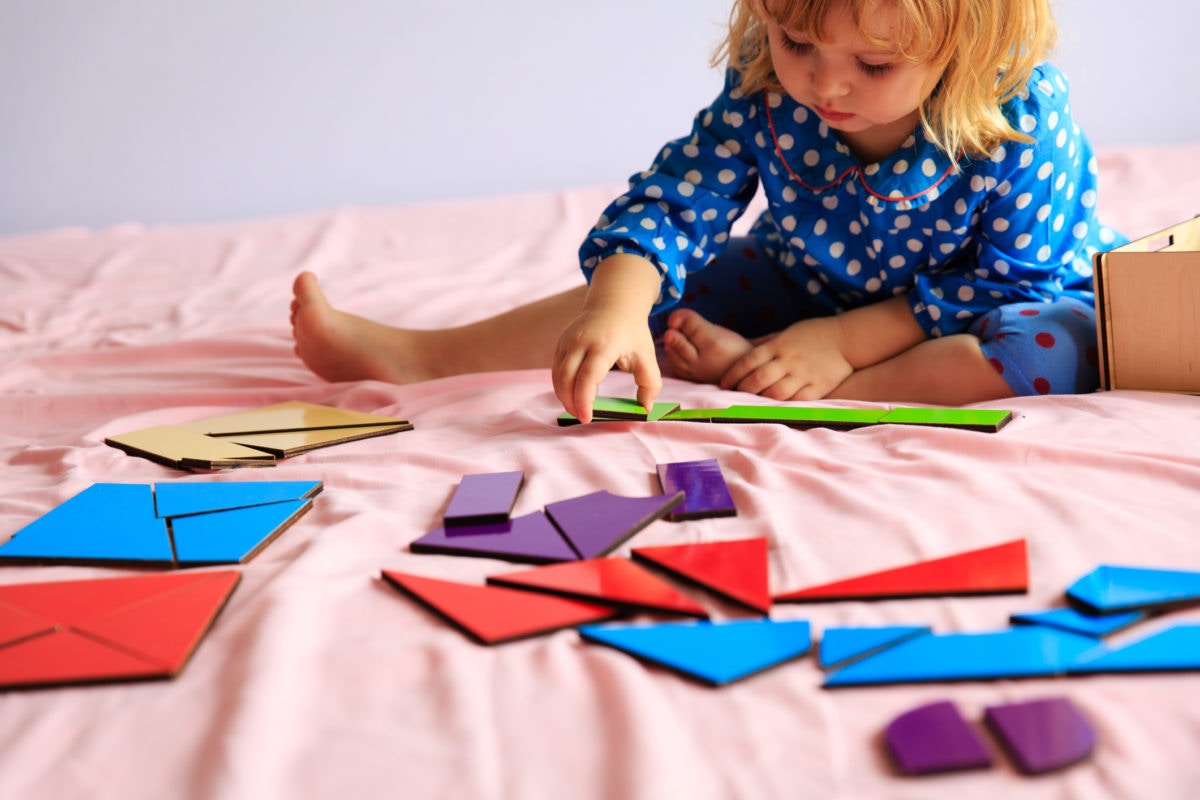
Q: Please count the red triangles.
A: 8